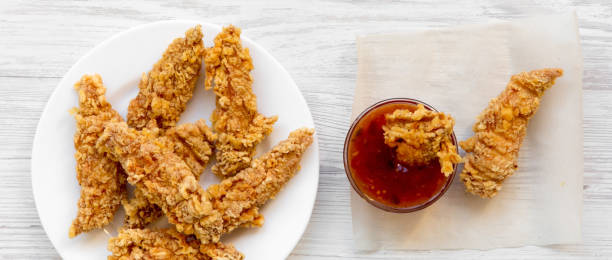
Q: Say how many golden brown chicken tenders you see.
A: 9